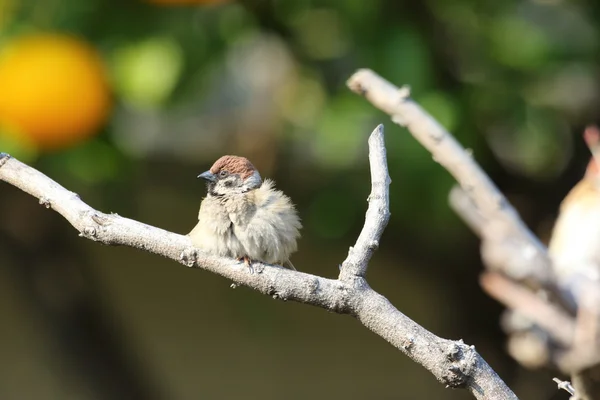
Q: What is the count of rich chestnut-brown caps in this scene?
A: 1